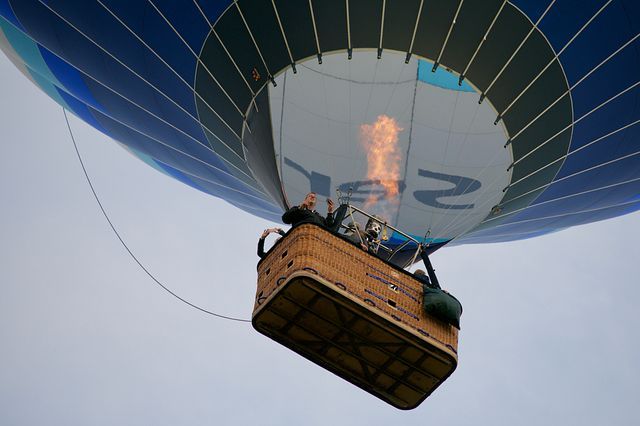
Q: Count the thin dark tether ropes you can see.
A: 1